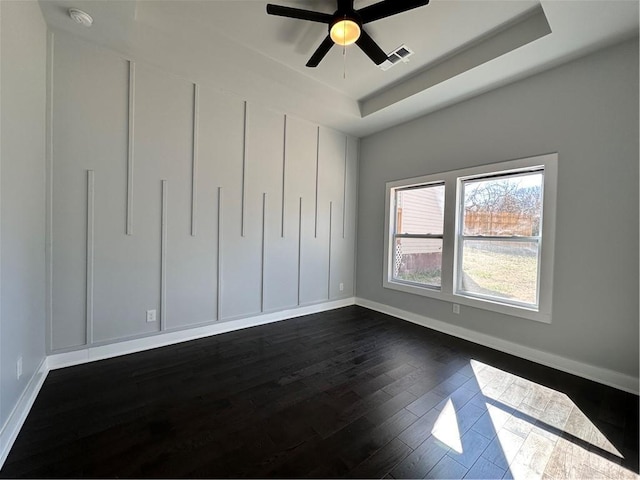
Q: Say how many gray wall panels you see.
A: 12